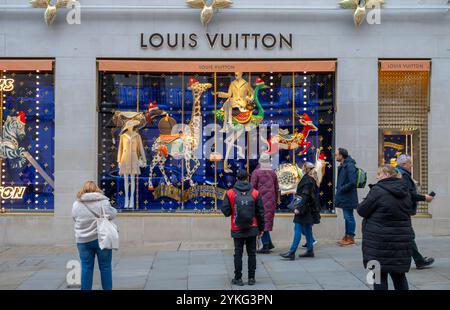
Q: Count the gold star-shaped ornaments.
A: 3